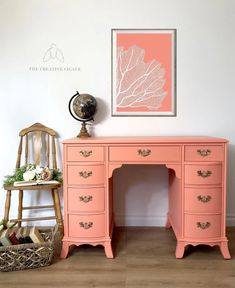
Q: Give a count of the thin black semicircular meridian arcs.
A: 1